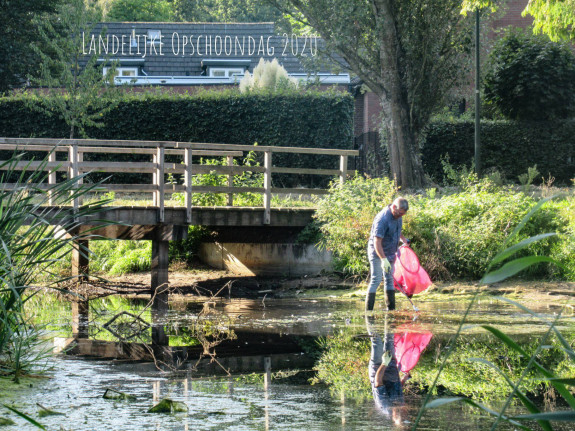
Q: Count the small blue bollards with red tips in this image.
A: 0